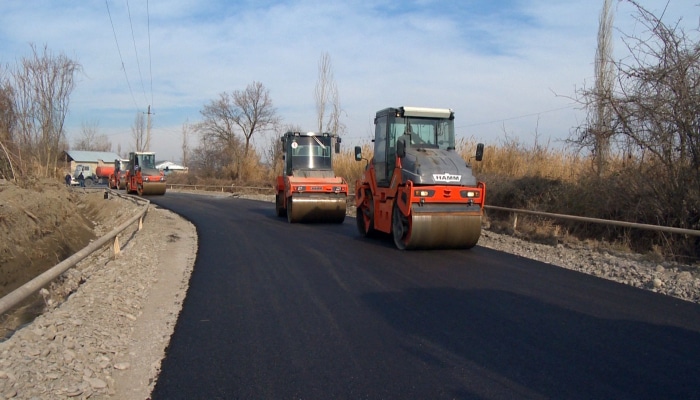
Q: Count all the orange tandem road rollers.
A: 4